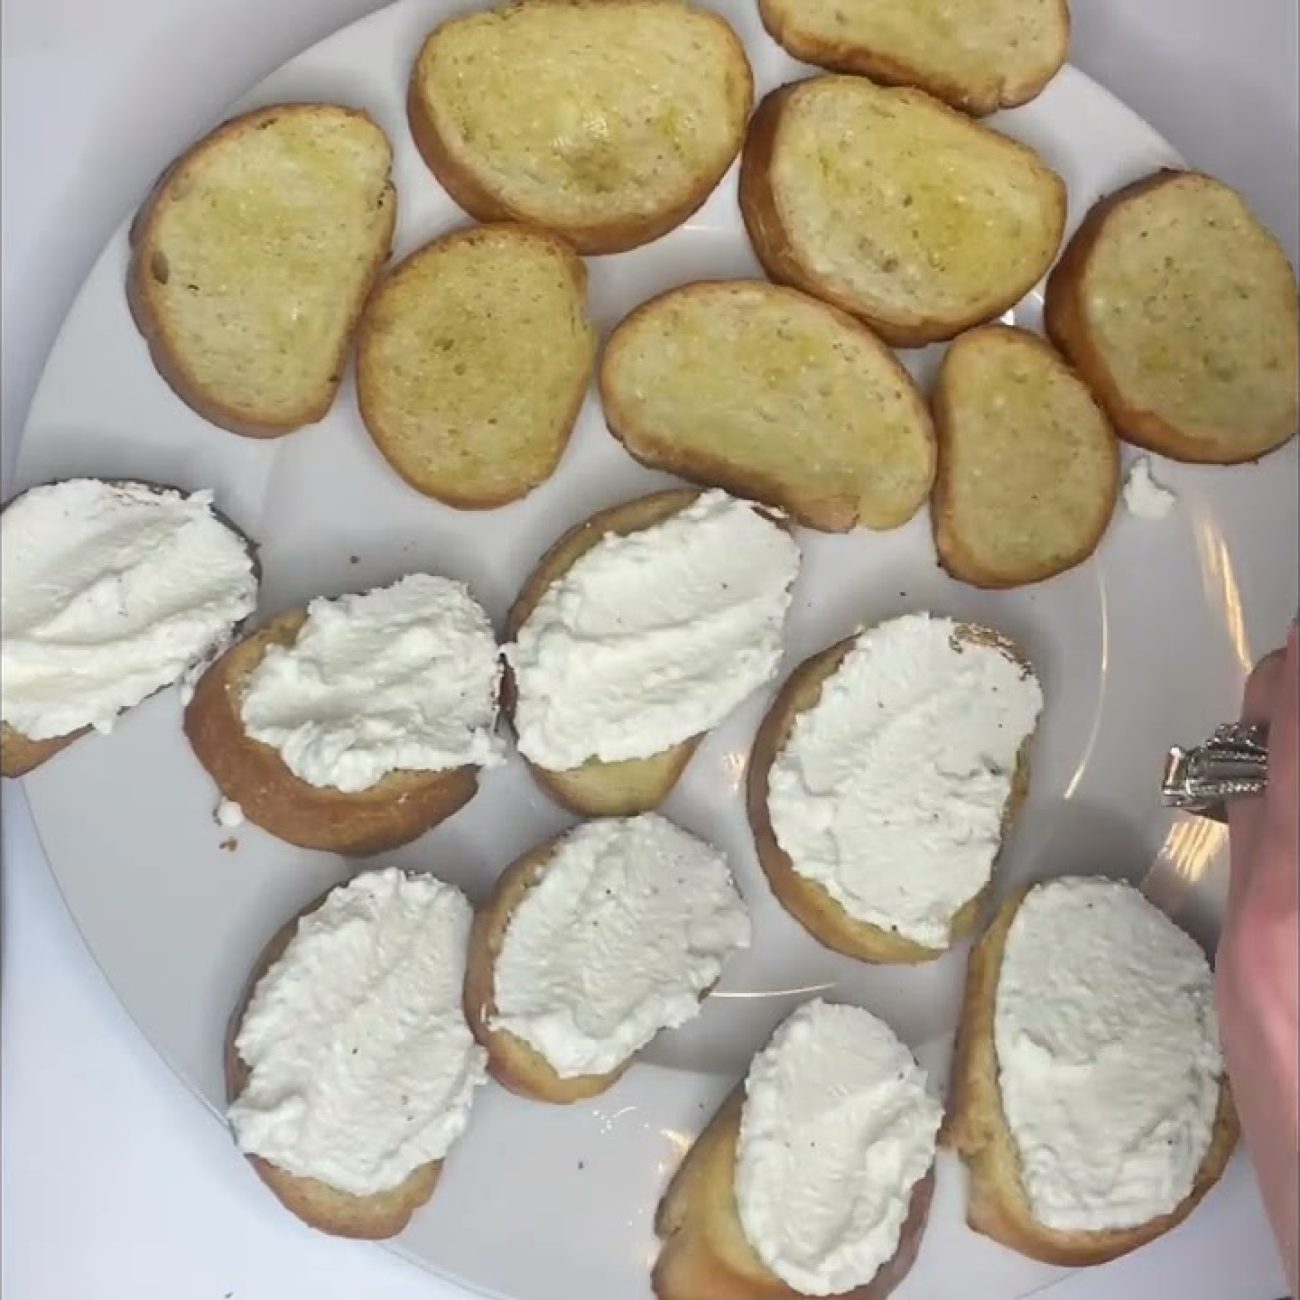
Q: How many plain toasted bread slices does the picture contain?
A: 8